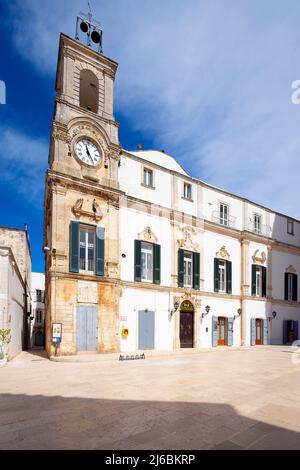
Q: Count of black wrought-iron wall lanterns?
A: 4